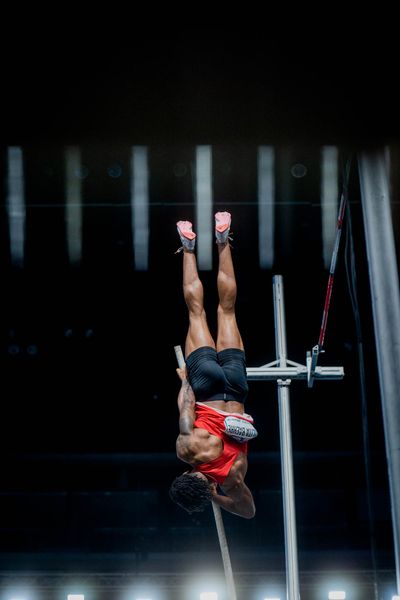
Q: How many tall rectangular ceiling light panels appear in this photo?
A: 6